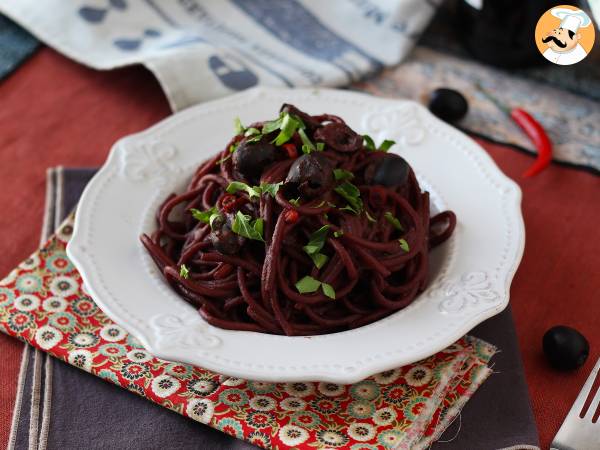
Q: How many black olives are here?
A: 7